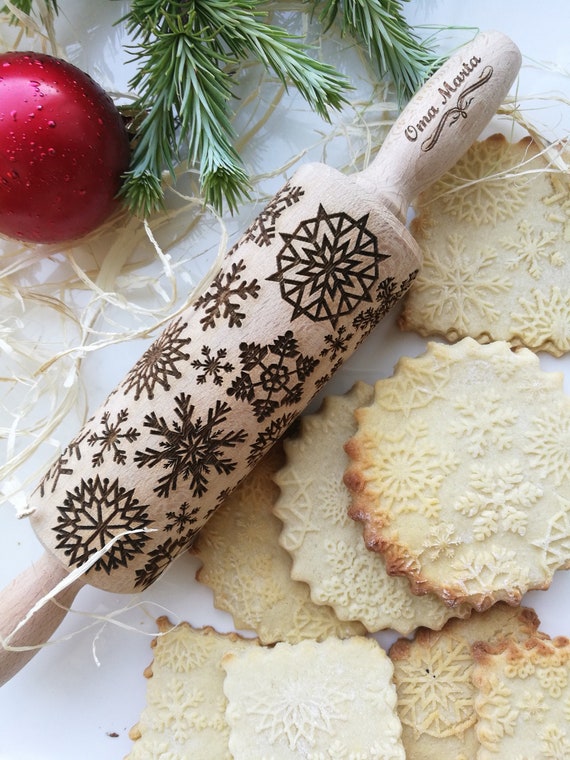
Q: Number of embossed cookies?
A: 8